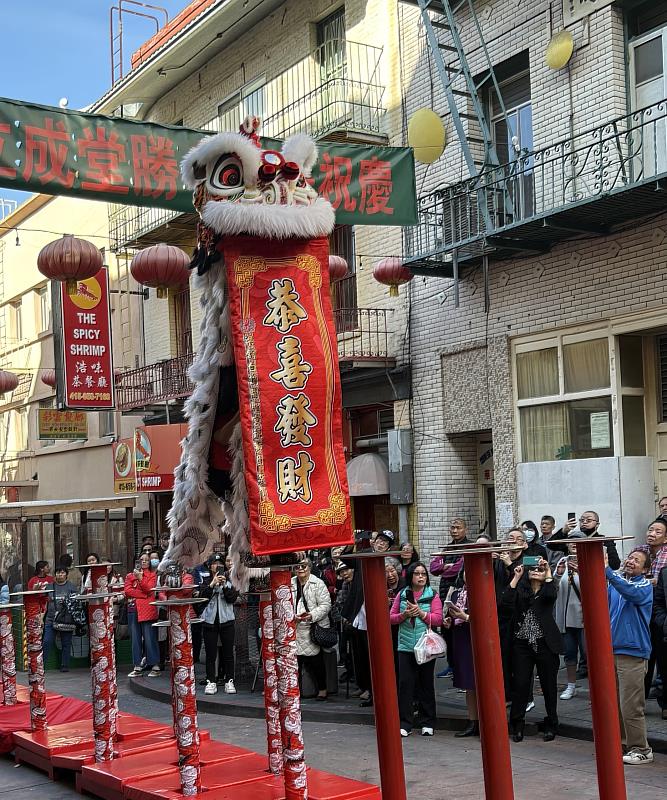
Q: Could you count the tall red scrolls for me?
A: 1